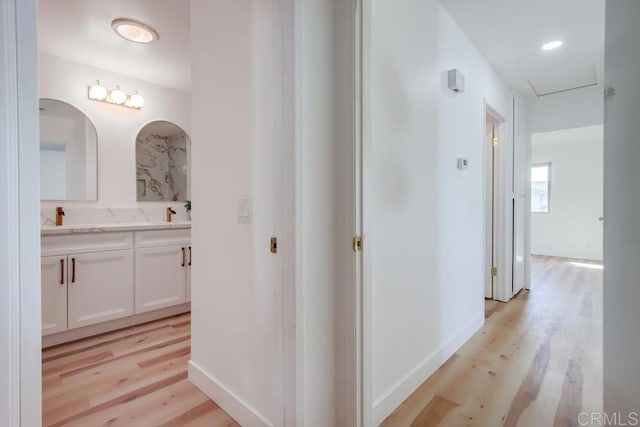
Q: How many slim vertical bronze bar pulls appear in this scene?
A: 4